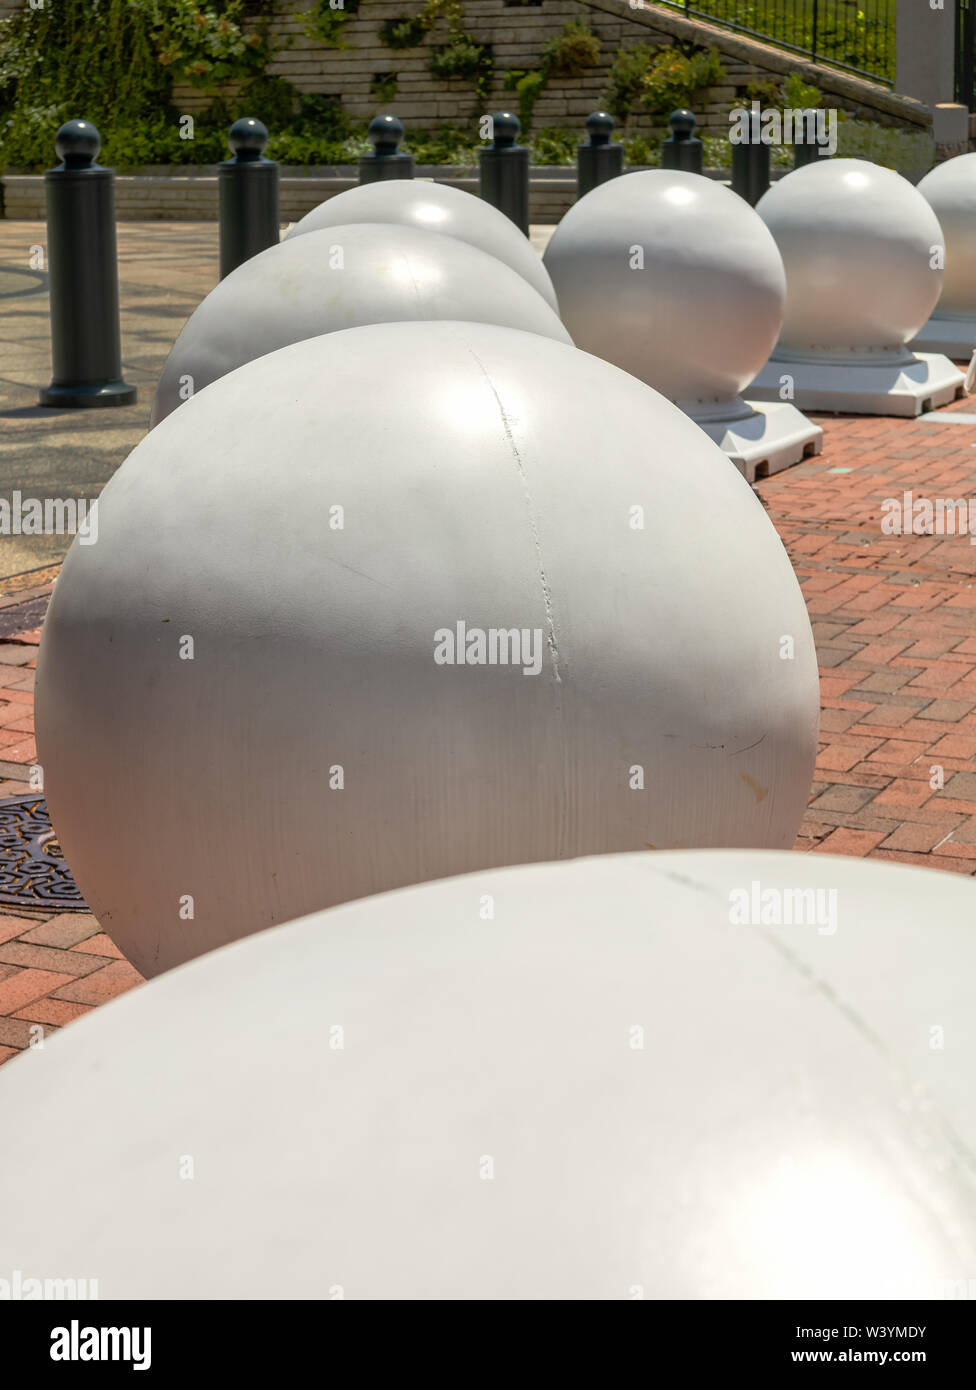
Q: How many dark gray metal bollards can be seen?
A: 8